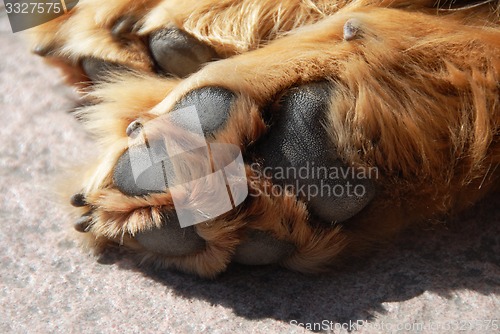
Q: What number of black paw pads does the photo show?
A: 7